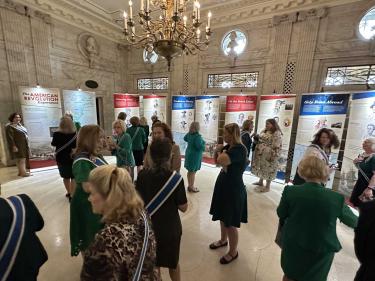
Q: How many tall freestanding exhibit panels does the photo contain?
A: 10